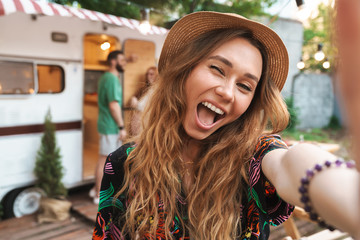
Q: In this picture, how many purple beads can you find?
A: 12